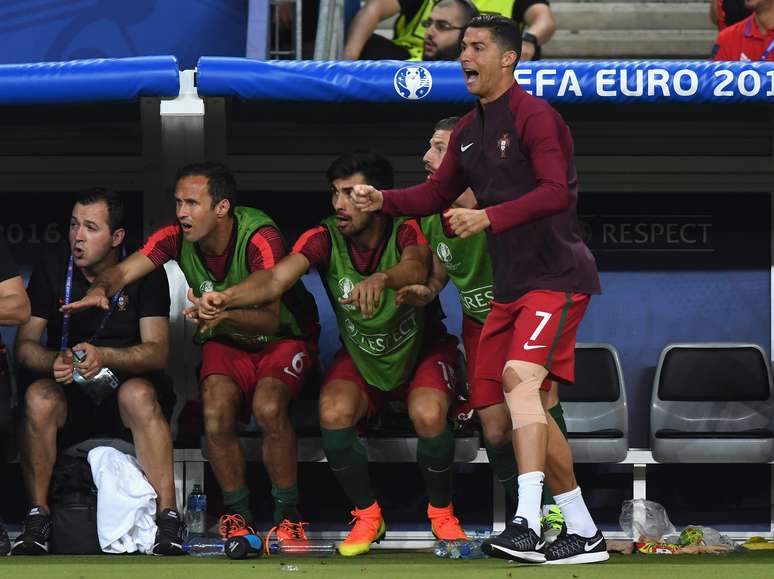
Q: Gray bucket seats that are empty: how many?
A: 2